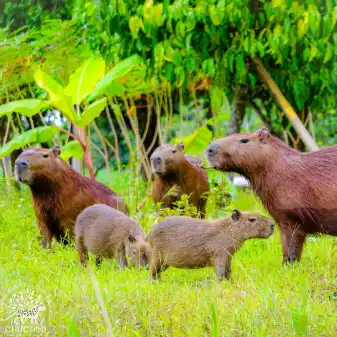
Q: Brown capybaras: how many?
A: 5